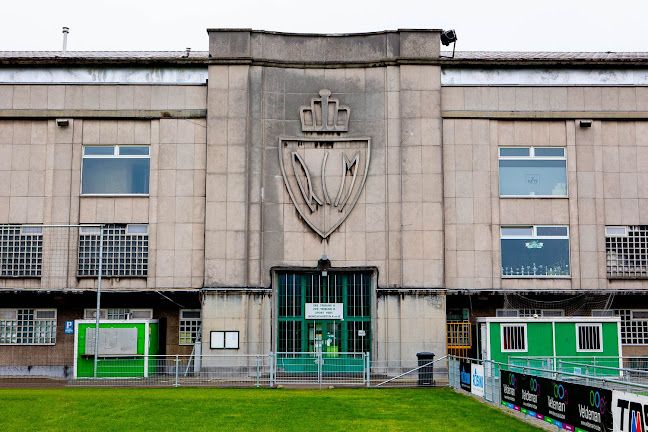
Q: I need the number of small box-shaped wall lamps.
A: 2